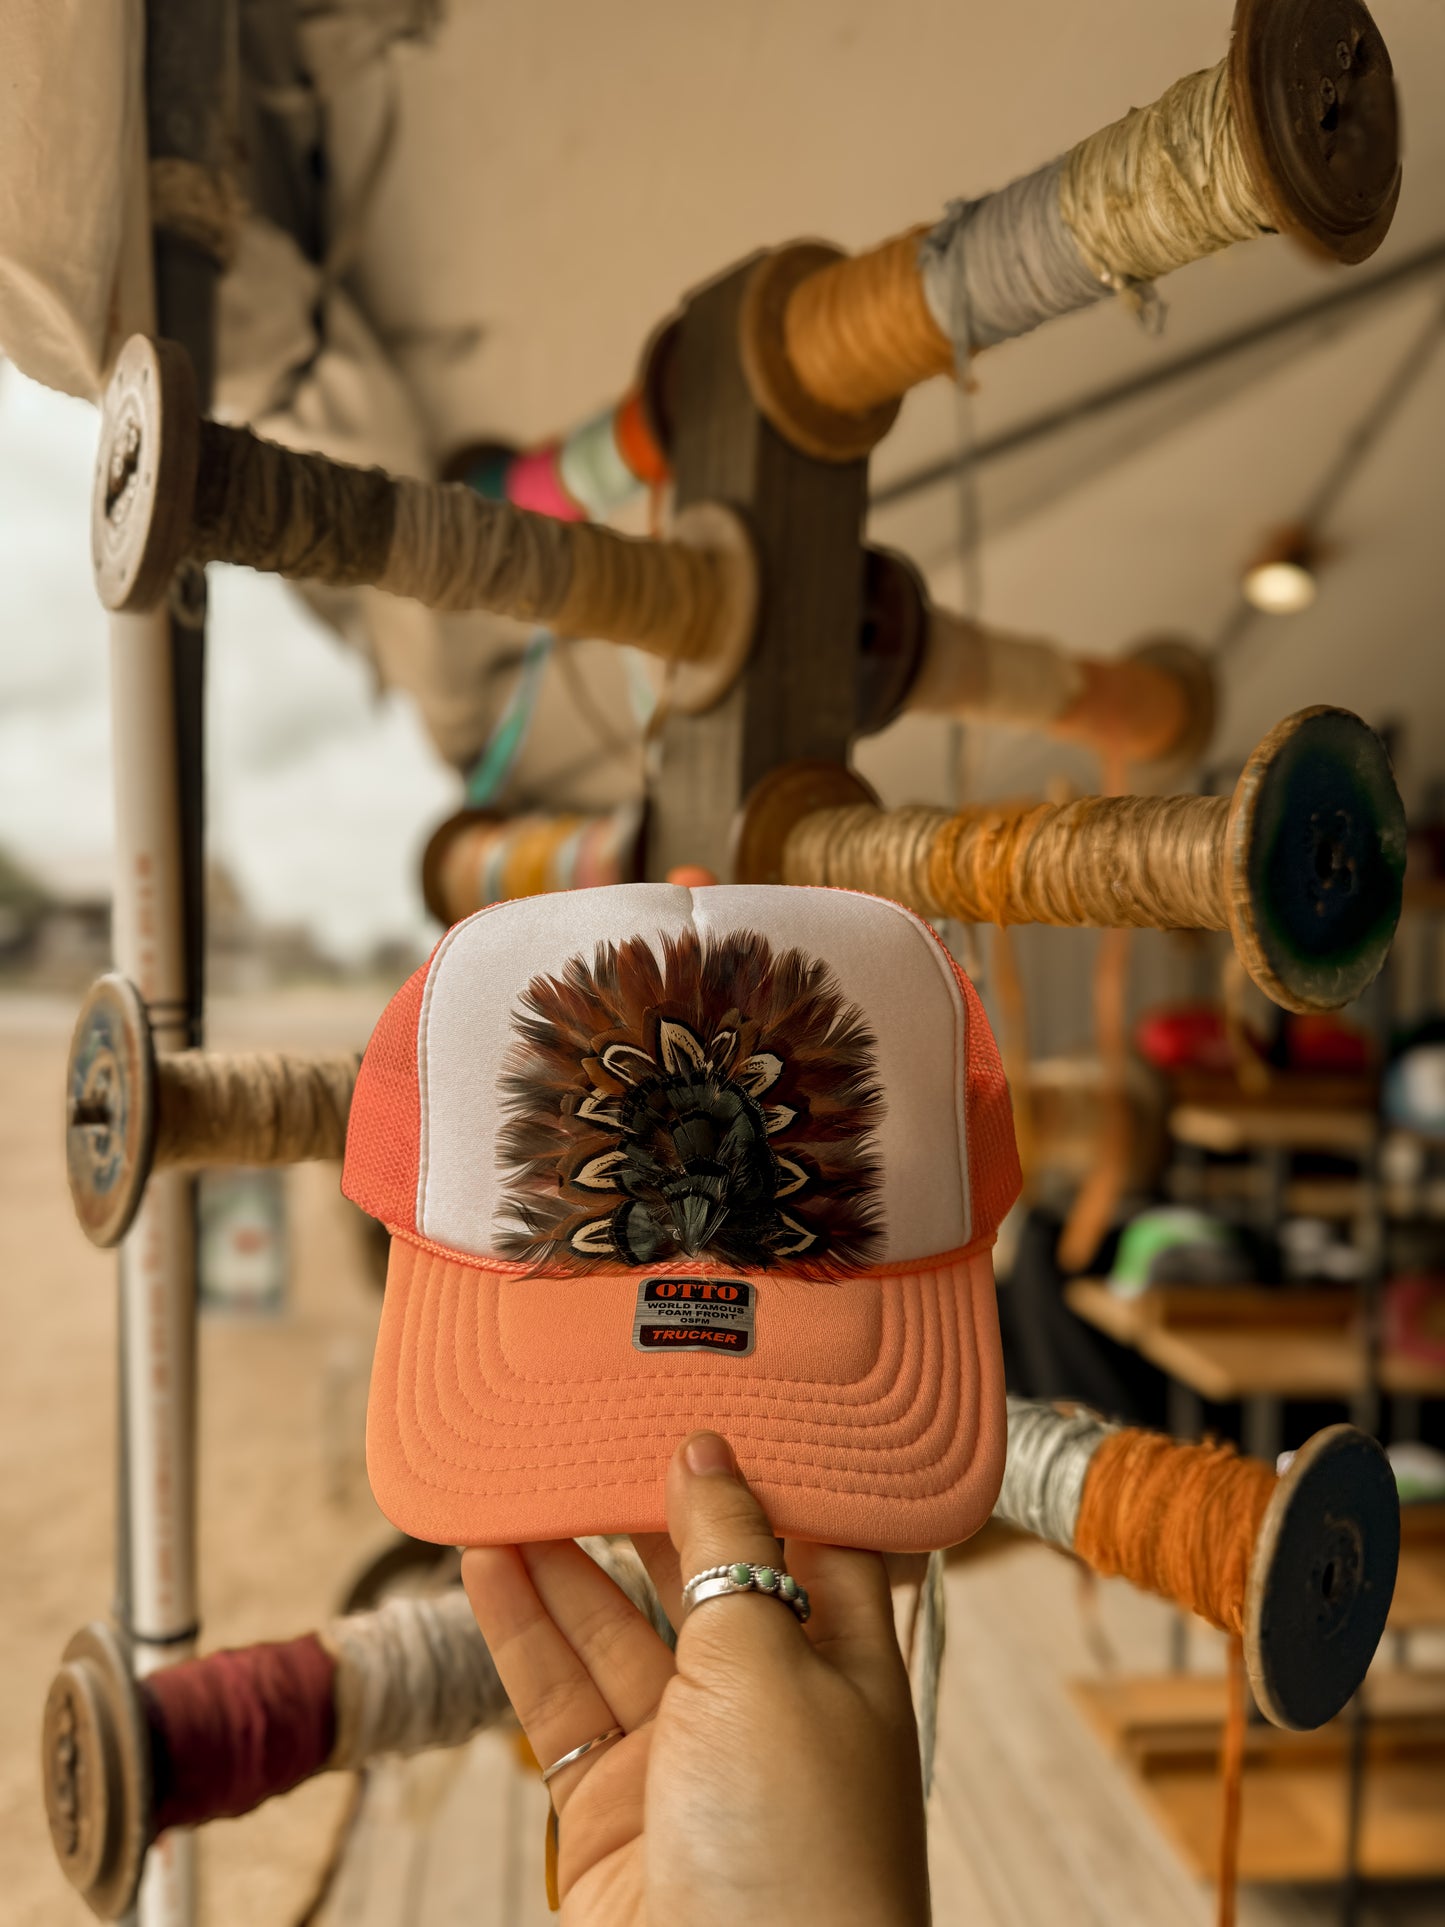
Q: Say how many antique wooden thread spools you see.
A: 9